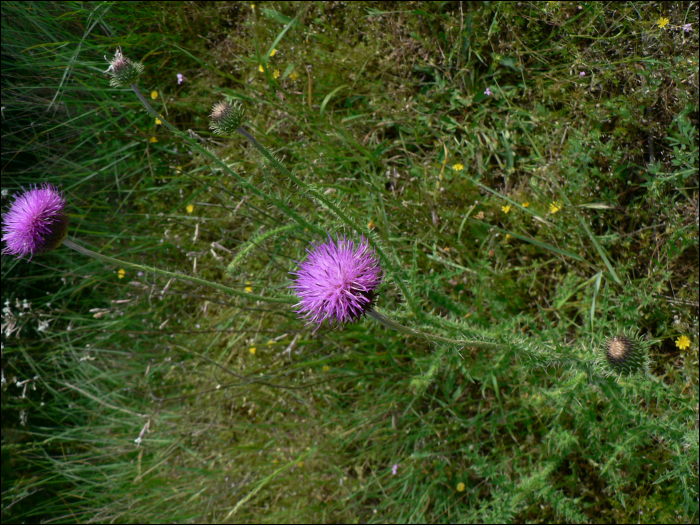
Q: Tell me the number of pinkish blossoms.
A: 2